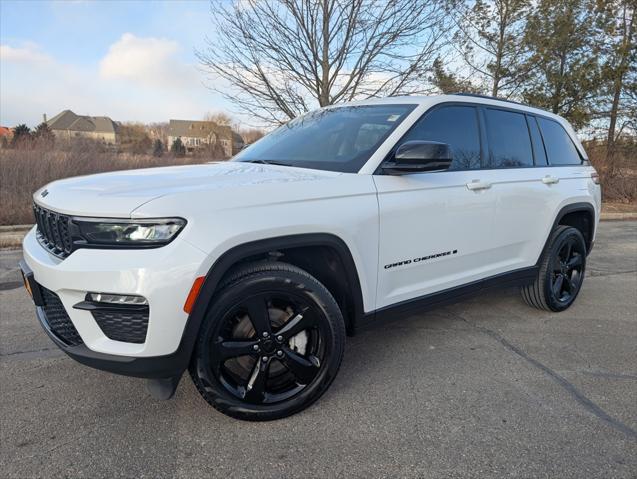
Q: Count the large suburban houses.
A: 2